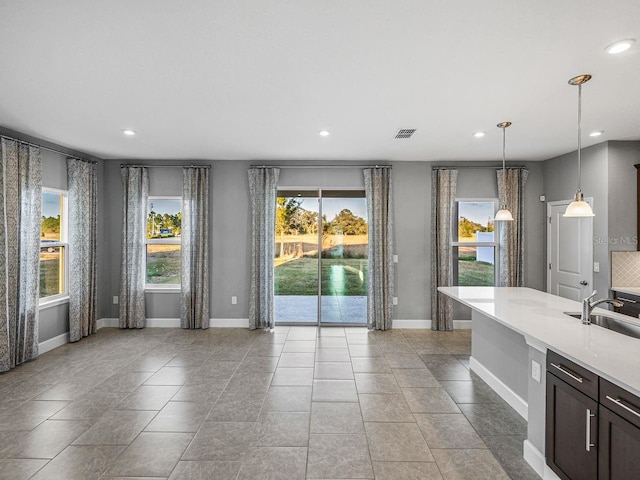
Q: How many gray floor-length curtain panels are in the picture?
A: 8